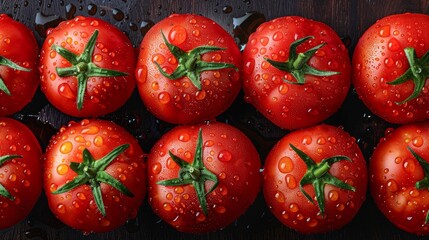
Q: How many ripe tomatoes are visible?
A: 10